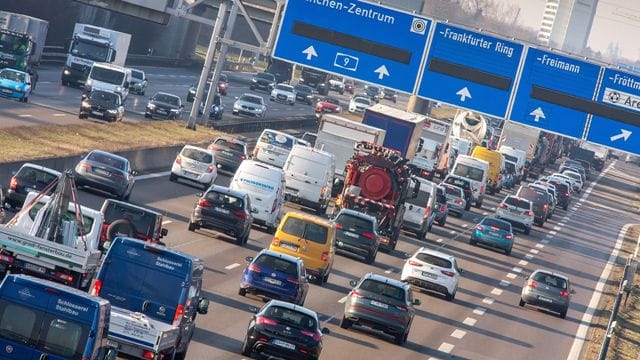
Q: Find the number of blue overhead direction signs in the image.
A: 4